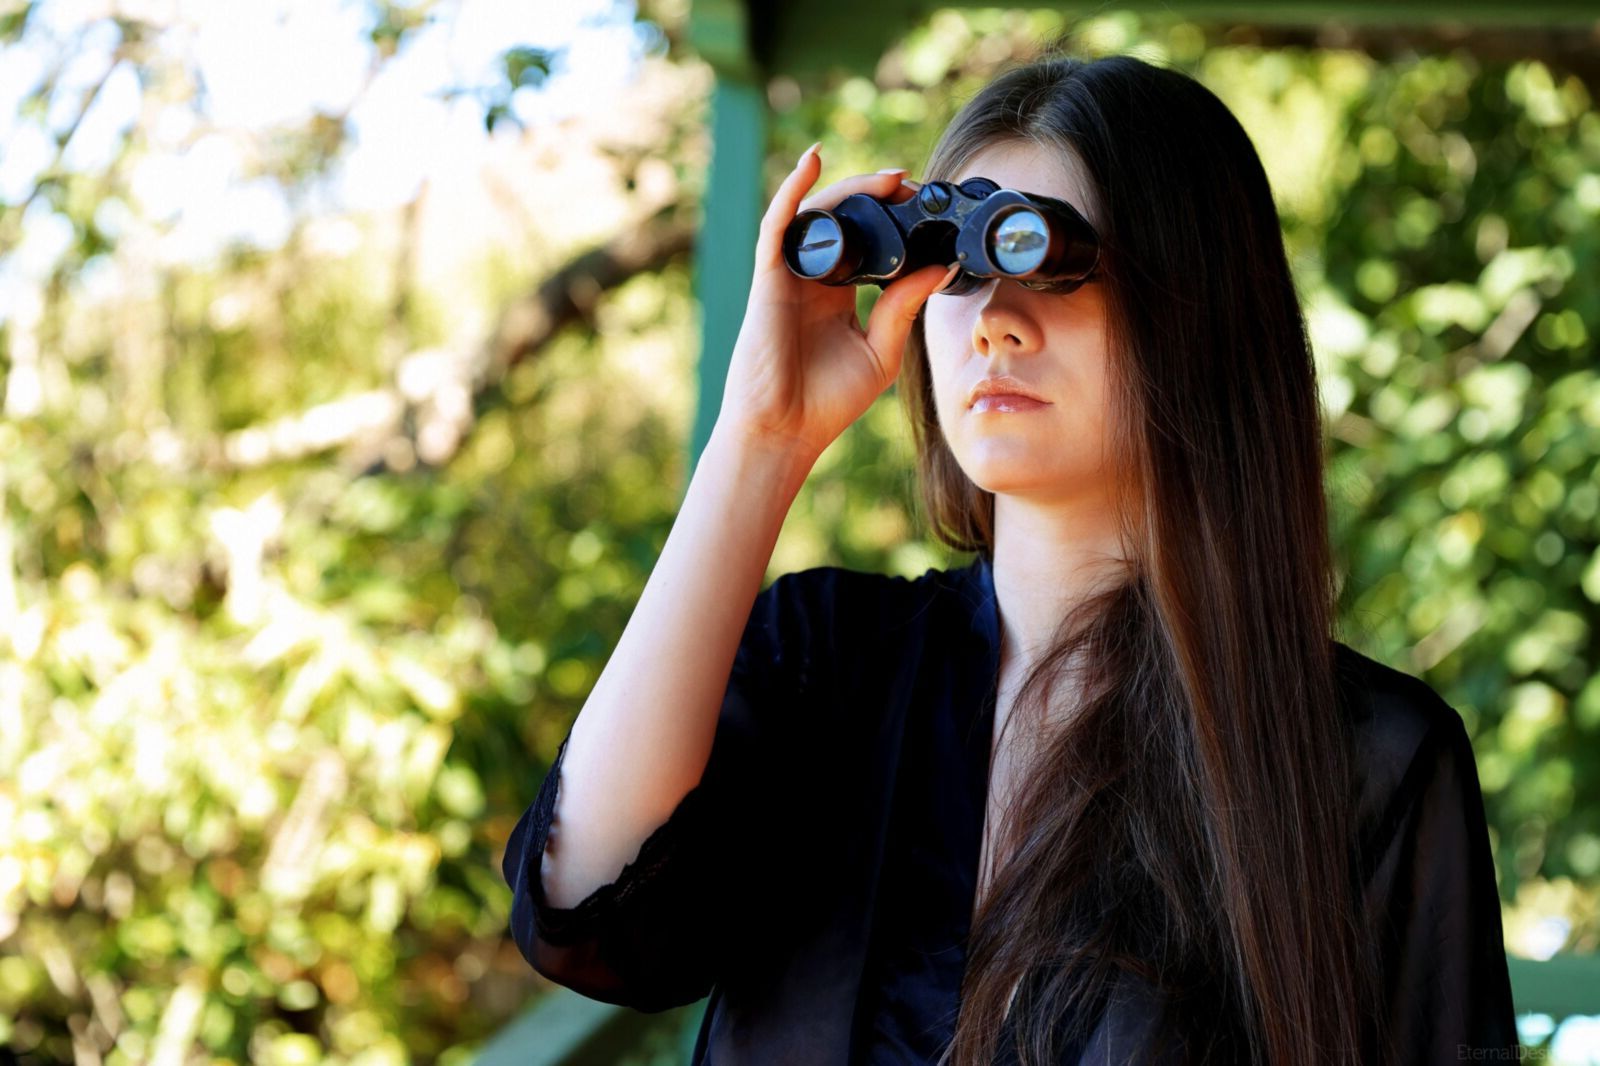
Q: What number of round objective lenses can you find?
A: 2